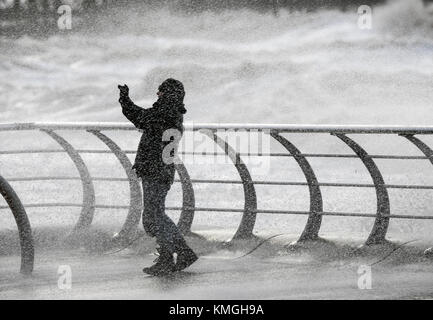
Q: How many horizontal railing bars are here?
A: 4